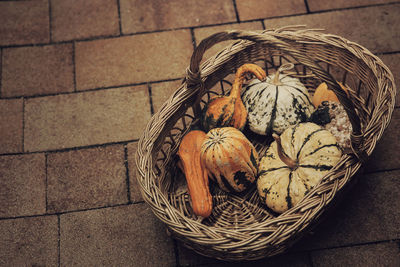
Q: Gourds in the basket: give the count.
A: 7